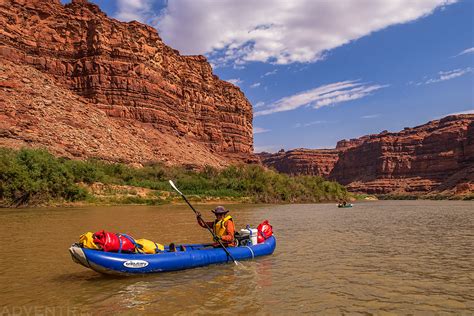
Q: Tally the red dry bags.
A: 2